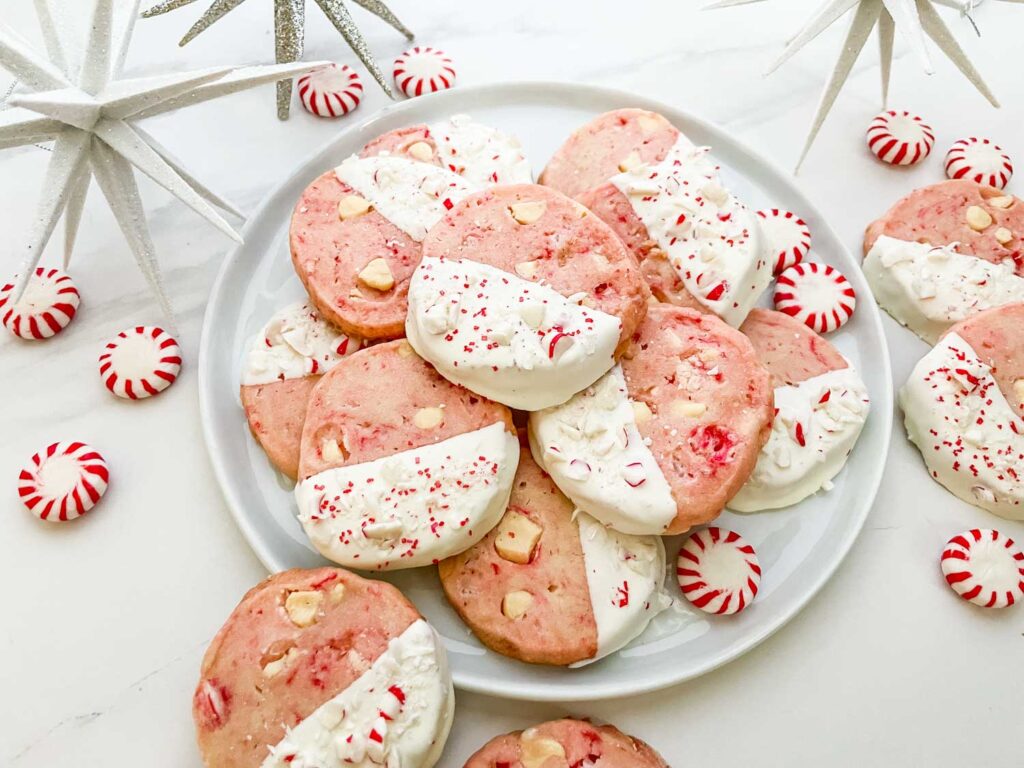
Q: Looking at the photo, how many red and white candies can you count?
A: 11